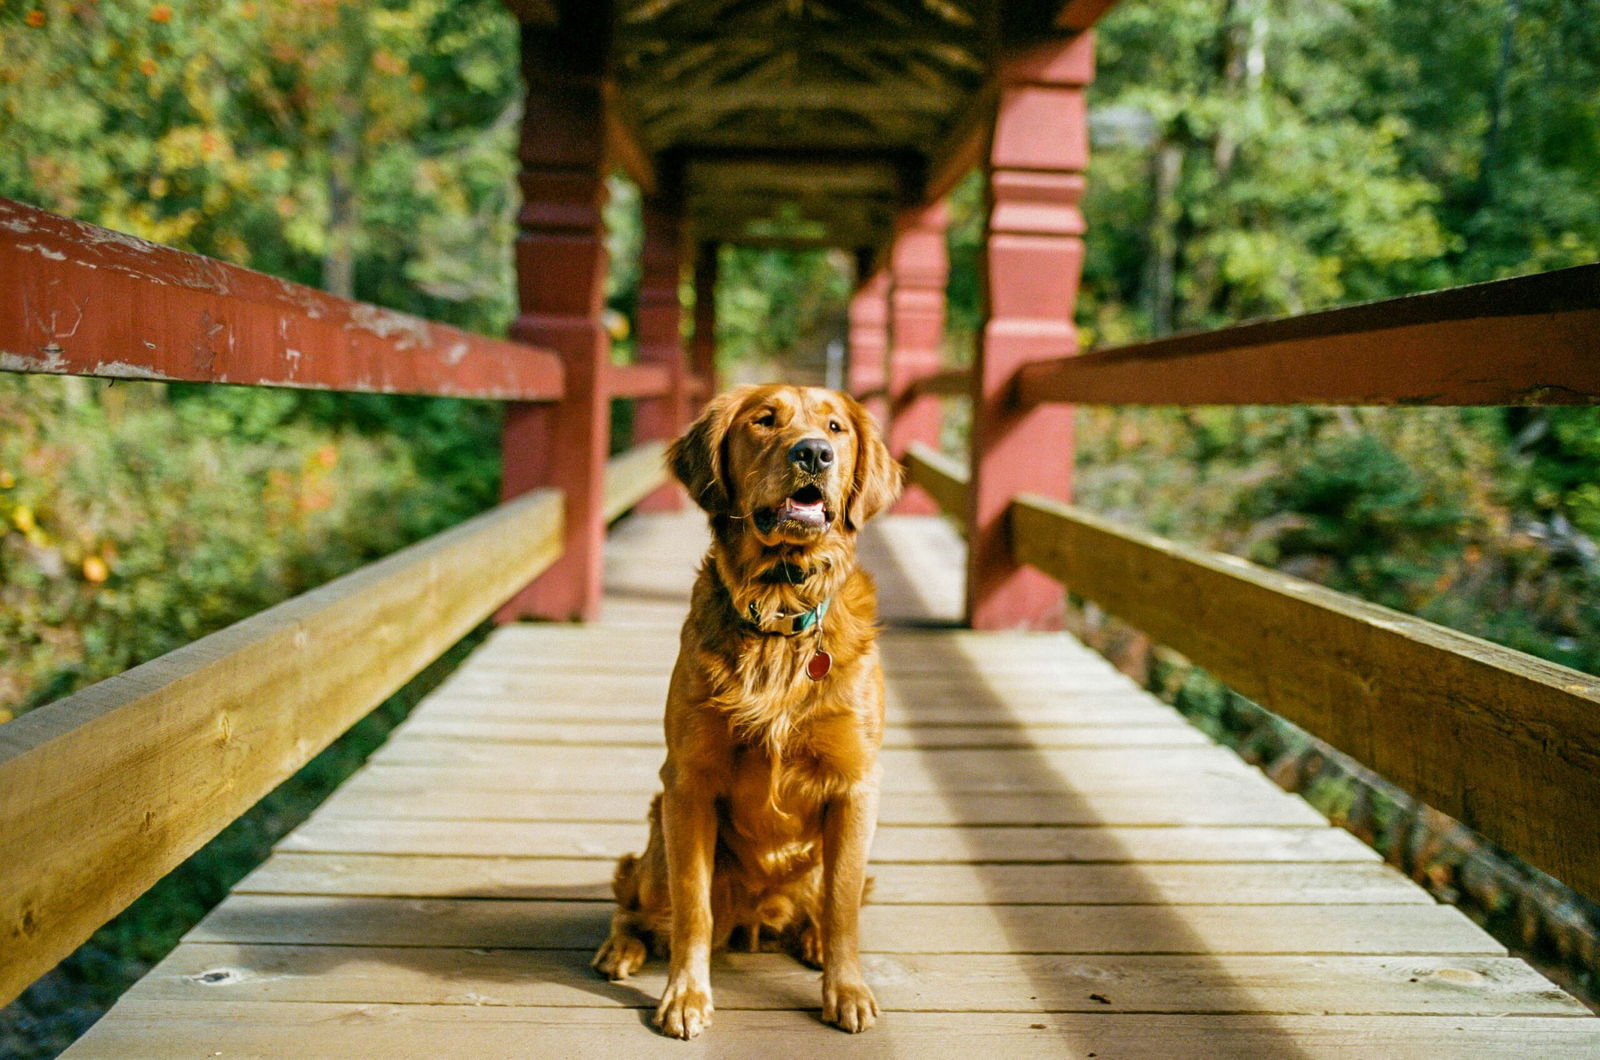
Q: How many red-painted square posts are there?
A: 6